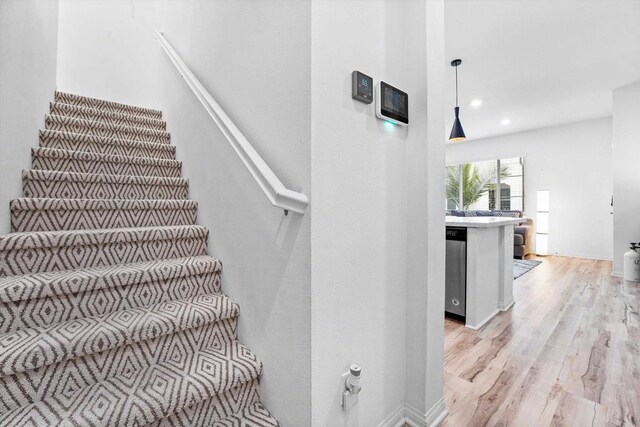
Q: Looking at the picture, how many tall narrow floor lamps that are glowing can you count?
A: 1